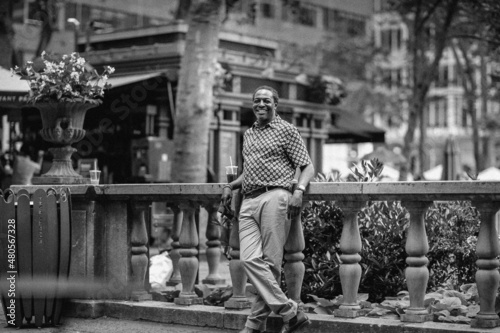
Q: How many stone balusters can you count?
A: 9